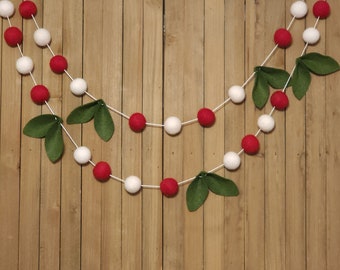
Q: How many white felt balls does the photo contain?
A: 12